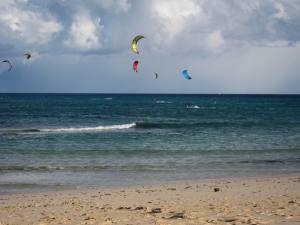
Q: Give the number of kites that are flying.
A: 6